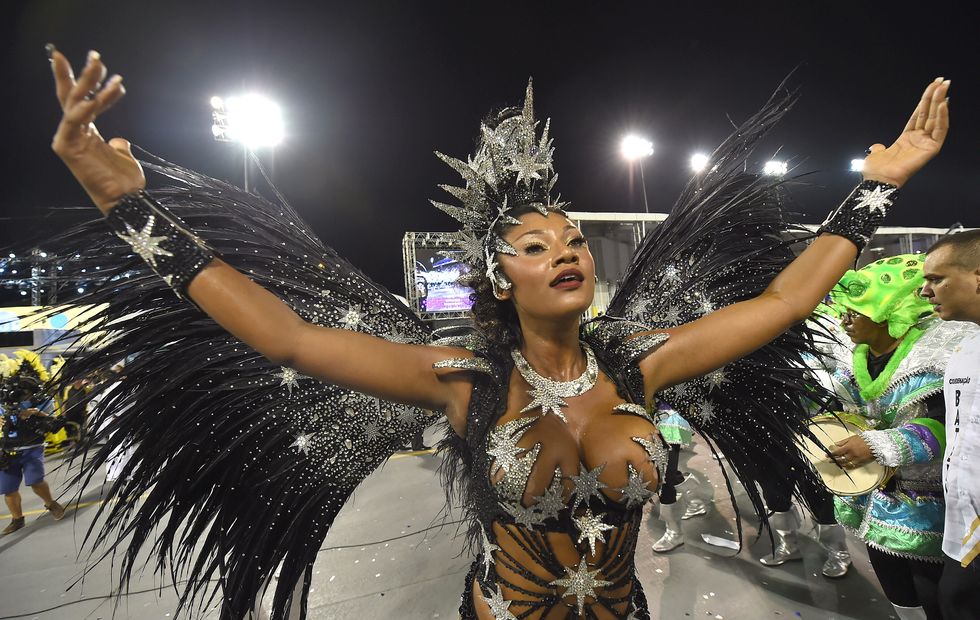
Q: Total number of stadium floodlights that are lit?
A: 5